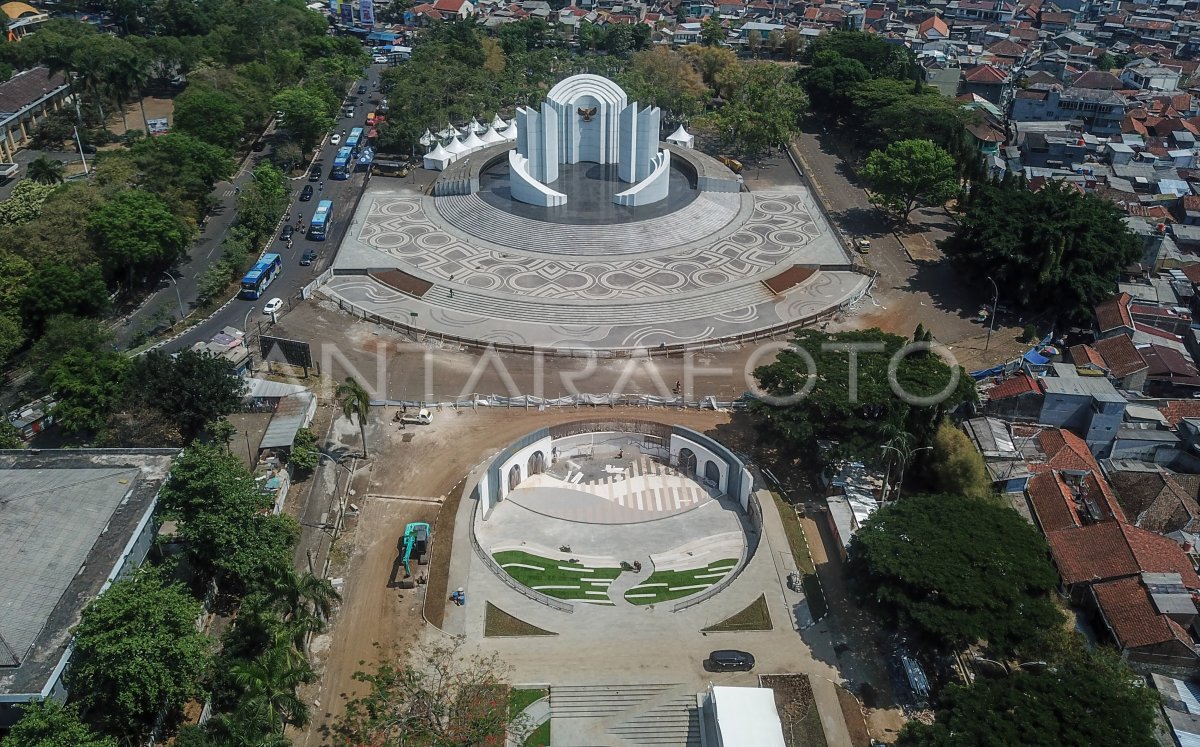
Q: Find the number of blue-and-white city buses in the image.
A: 4